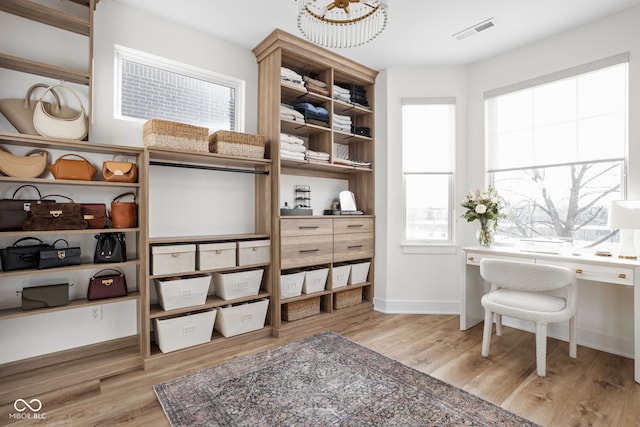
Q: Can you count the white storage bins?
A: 11